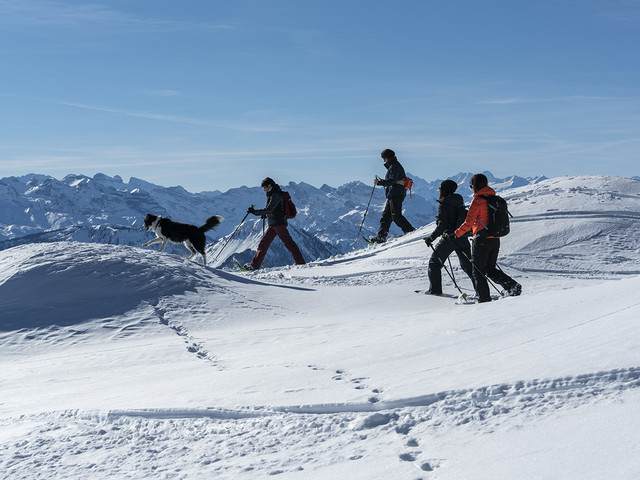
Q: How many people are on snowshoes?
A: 4